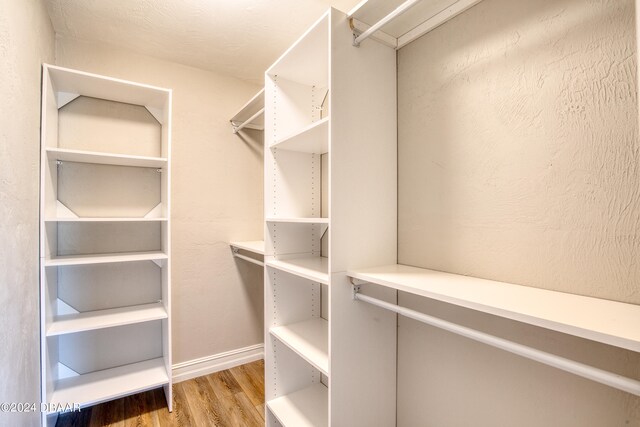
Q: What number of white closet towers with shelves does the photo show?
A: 2